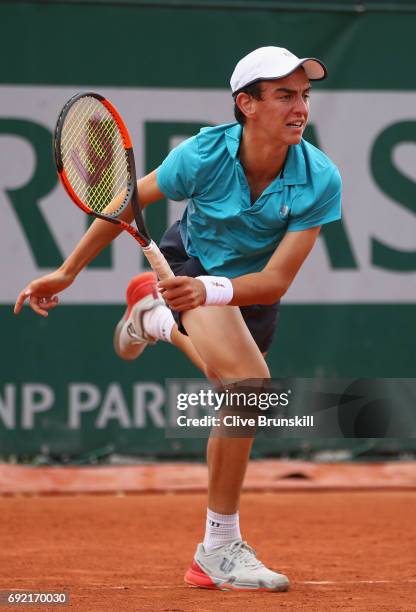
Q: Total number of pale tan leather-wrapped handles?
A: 1